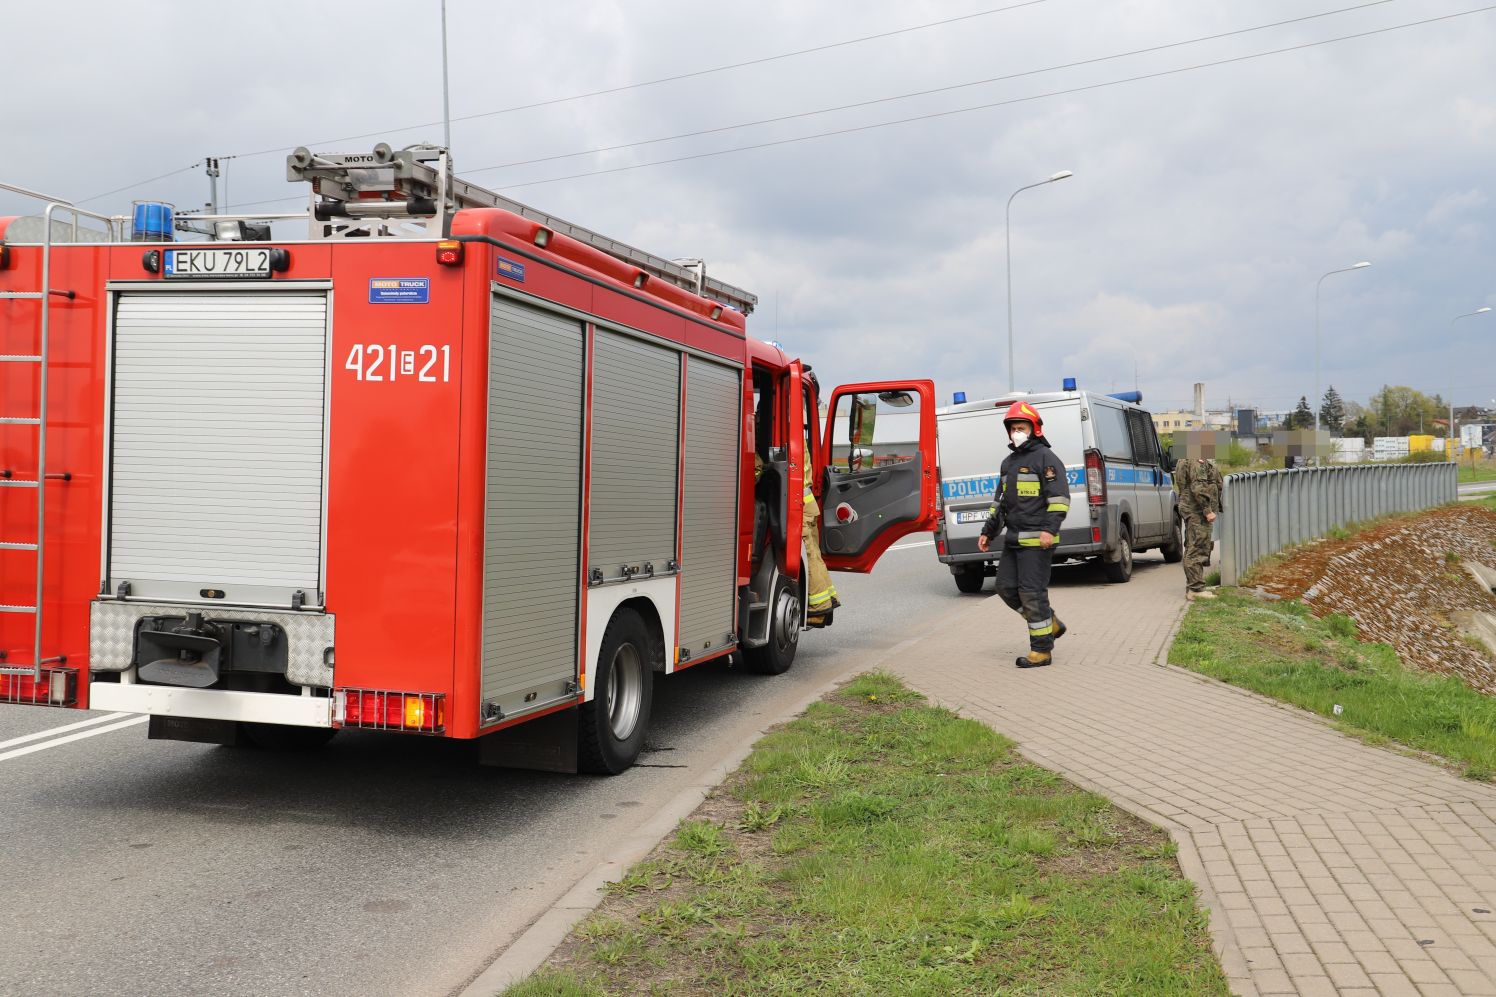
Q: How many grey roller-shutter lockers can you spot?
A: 4